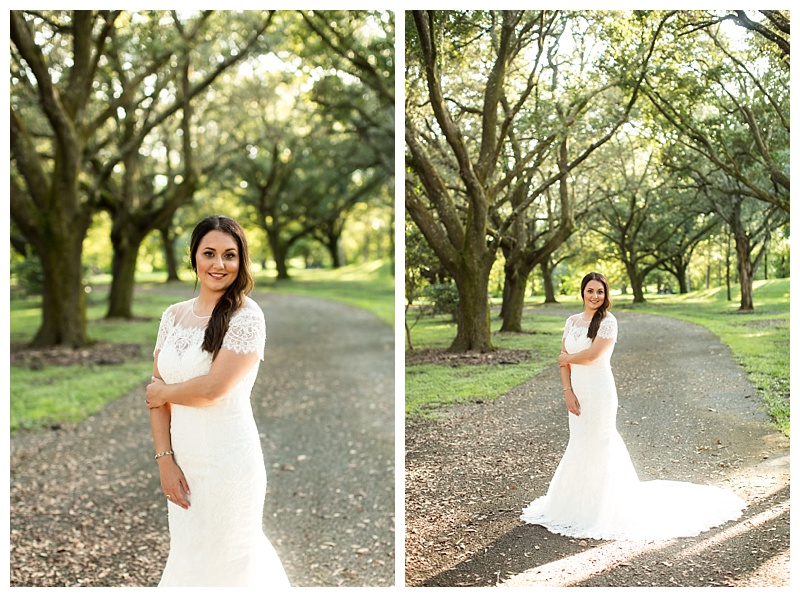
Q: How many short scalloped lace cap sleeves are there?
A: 4